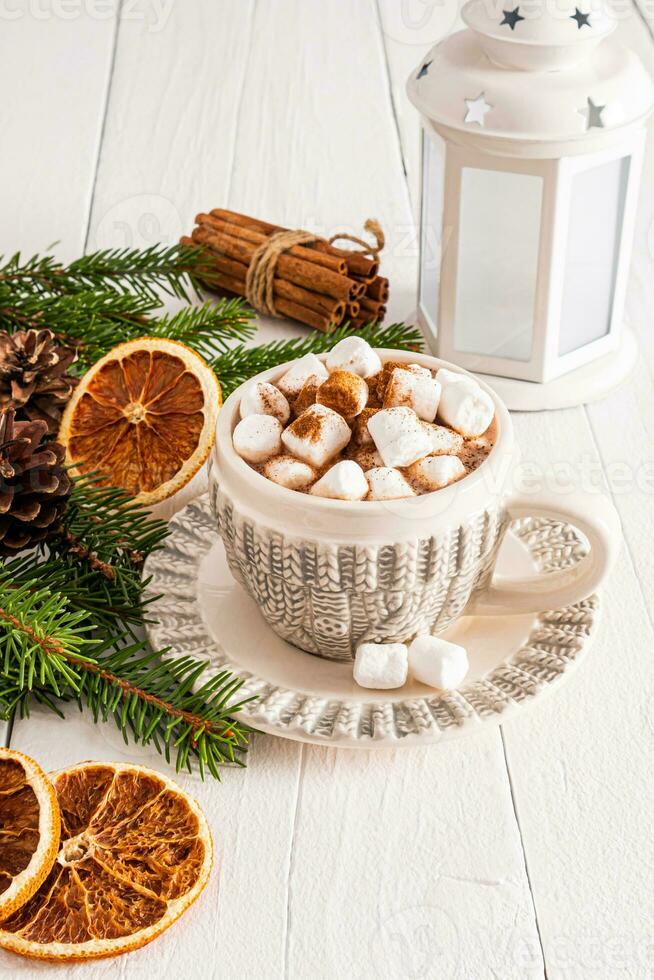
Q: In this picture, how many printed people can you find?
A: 0